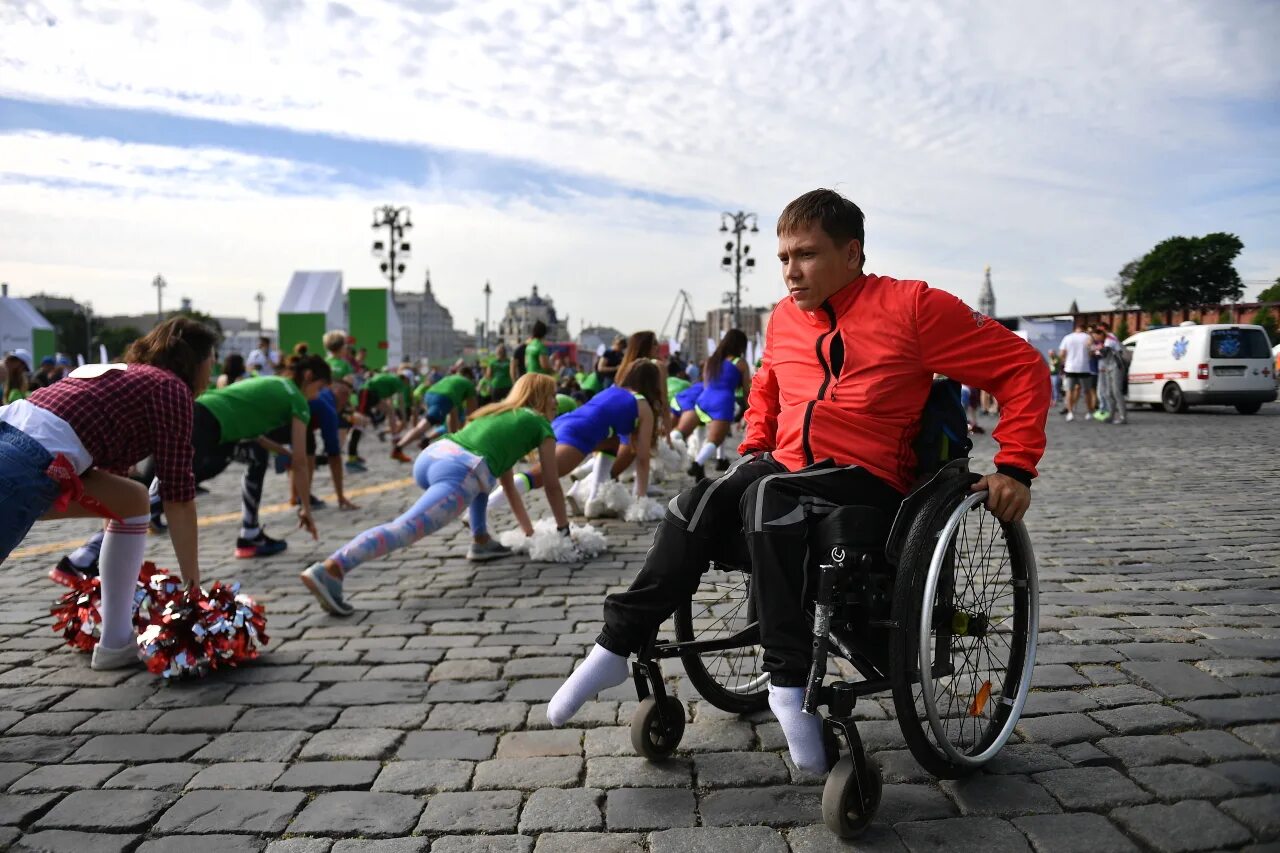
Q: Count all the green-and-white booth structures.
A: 3